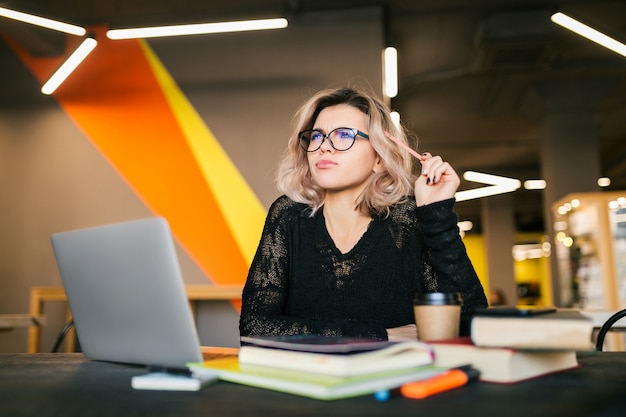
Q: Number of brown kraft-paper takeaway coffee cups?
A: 1